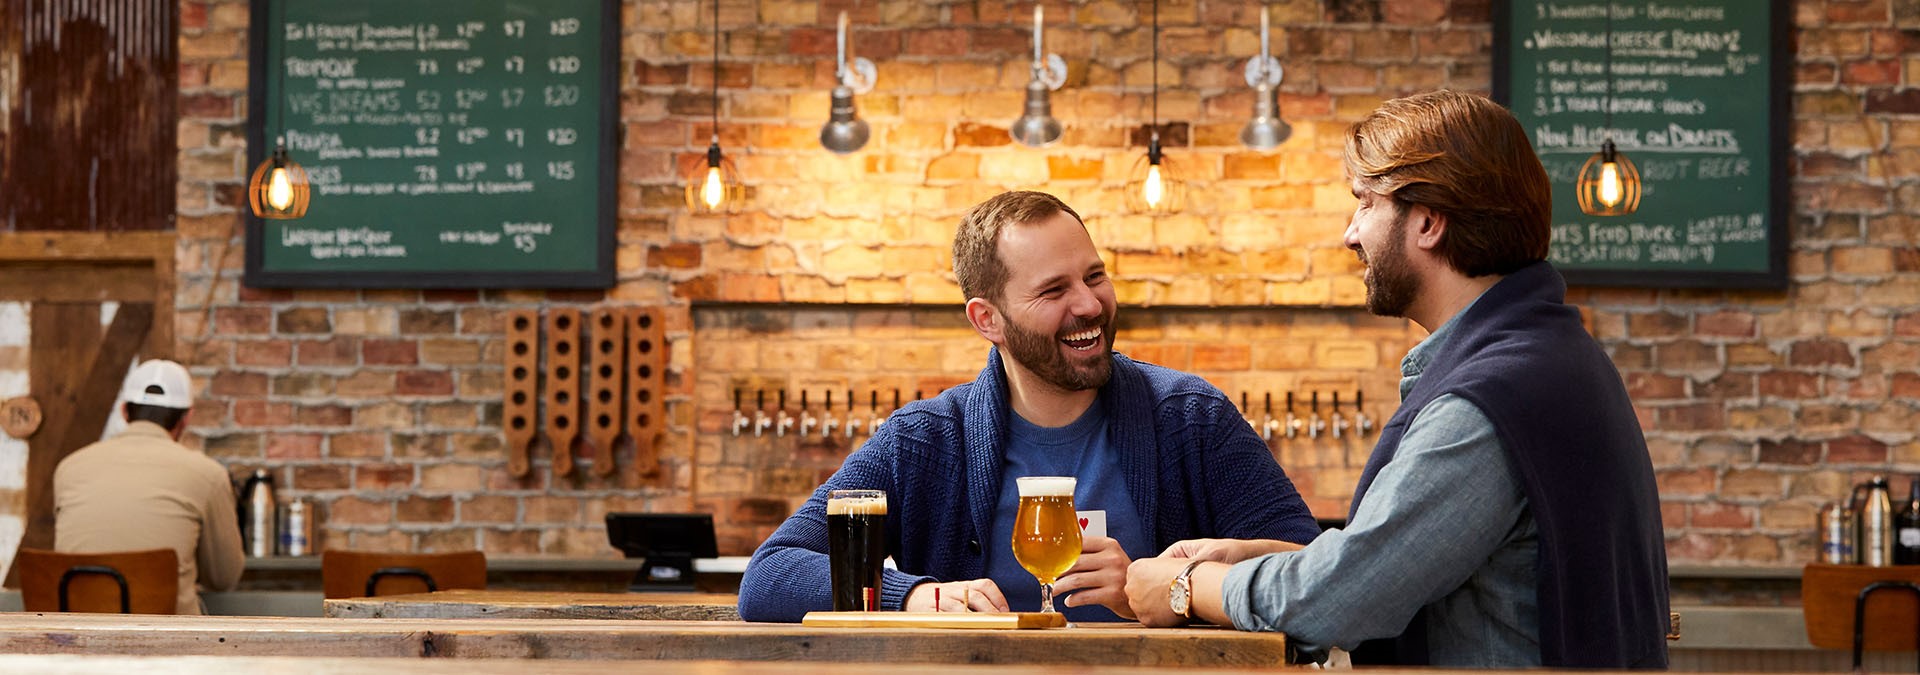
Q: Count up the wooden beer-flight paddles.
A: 4